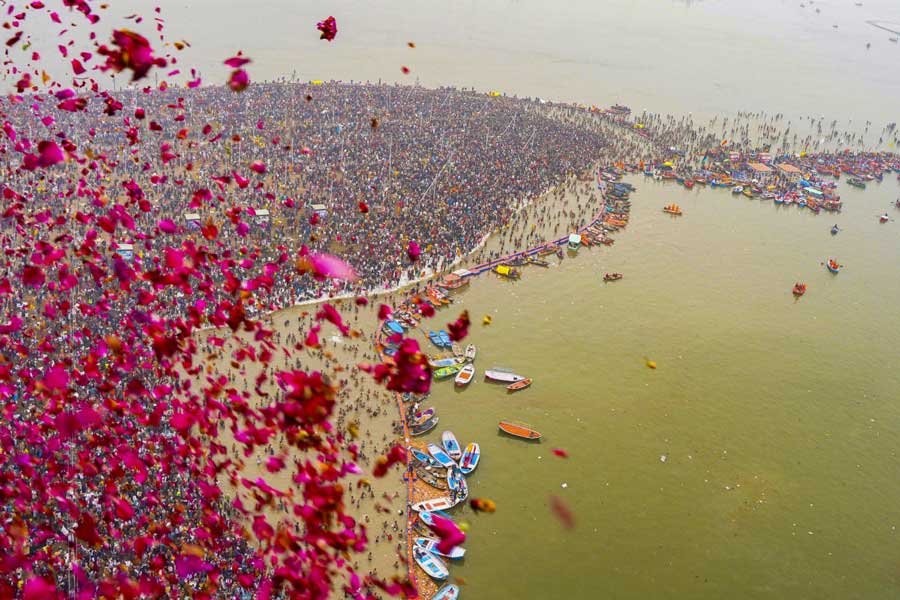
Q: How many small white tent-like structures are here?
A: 4